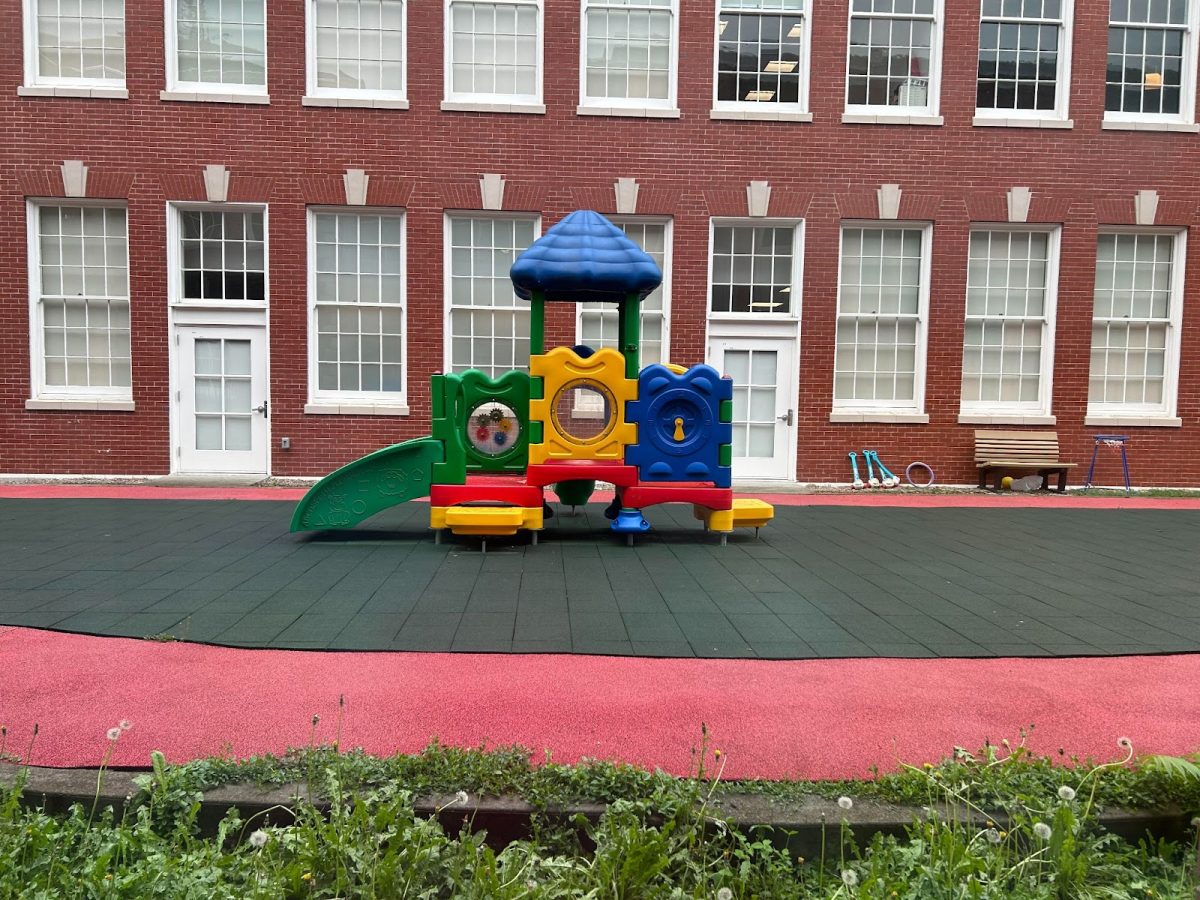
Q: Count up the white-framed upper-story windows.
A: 9